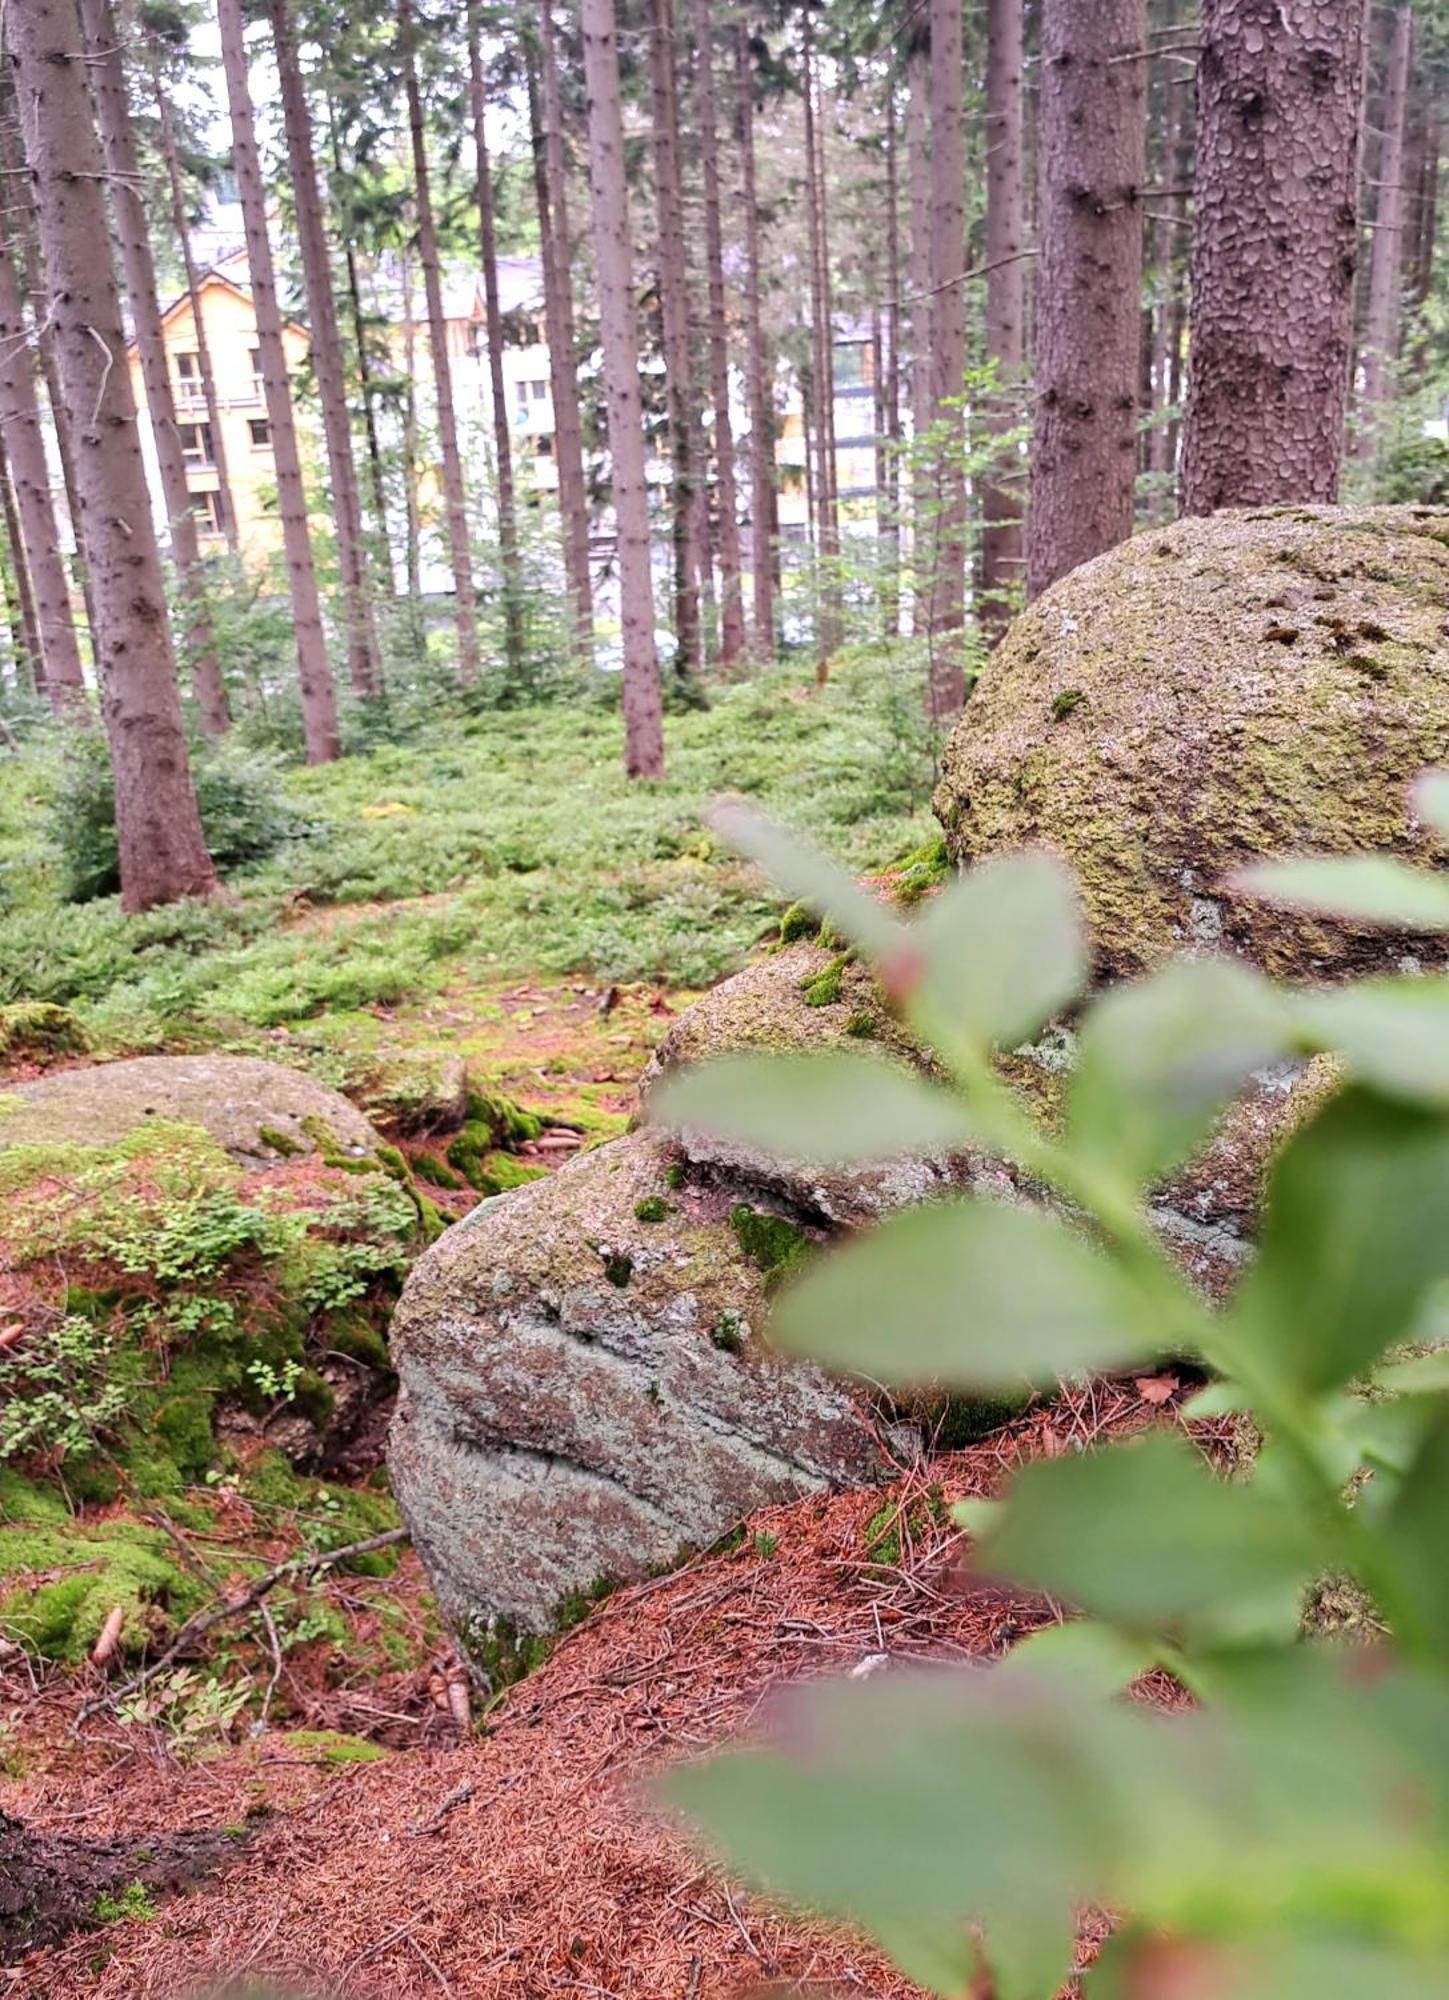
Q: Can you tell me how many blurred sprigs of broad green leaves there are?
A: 1